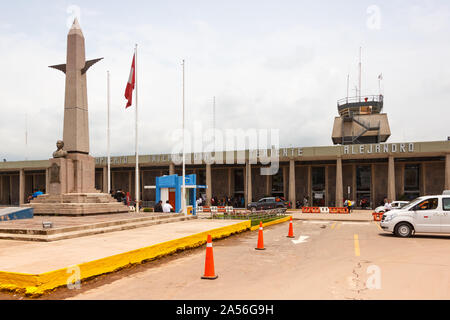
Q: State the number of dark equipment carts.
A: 0